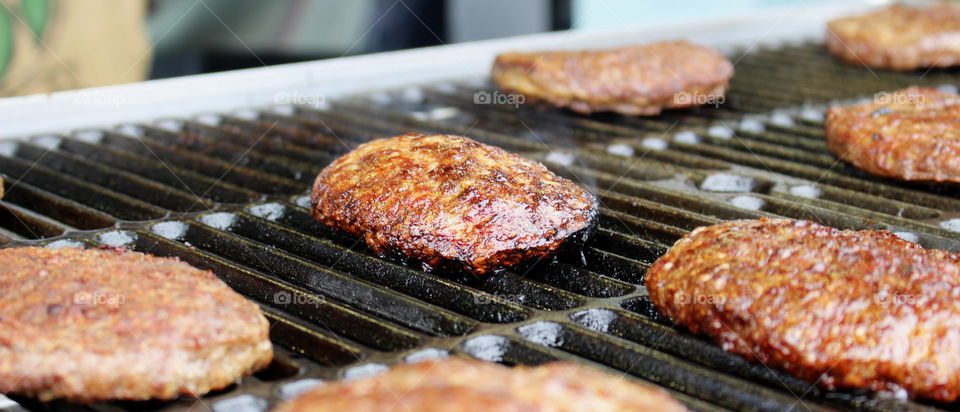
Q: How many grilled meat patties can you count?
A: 7